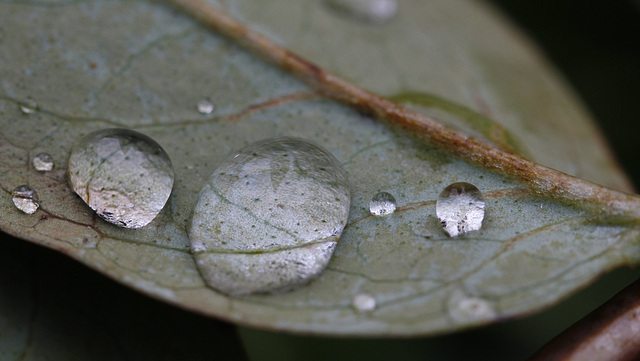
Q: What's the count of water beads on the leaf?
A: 11